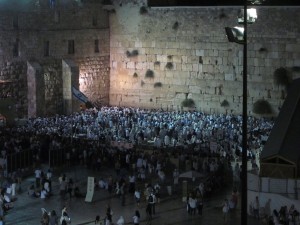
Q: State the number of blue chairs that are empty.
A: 0